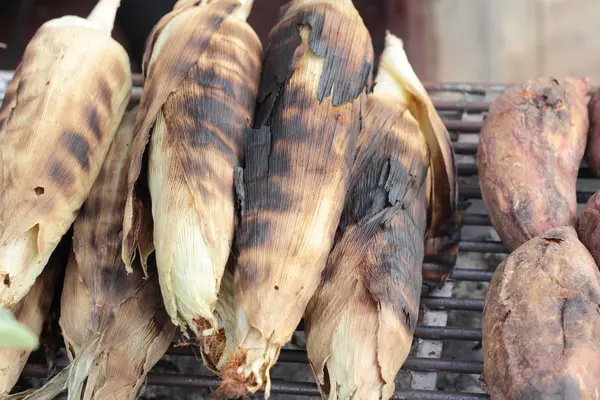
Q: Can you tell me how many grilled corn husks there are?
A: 6